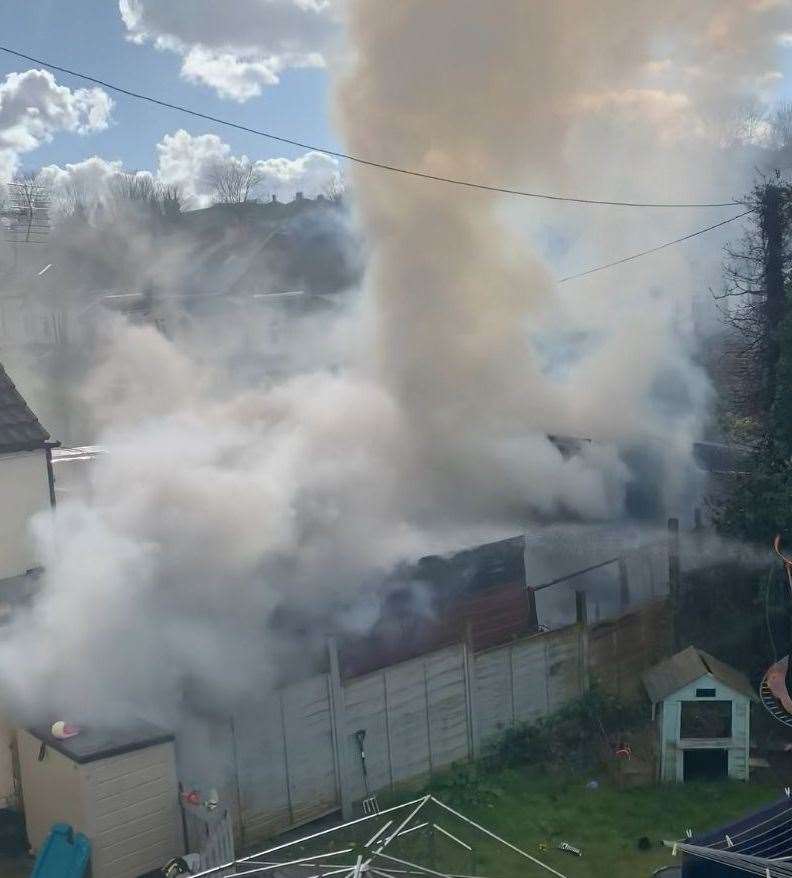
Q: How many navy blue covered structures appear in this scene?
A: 1